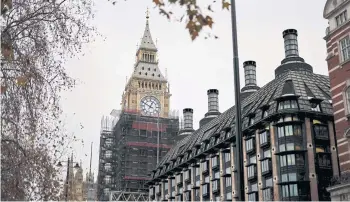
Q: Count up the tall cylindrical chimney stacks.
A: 4